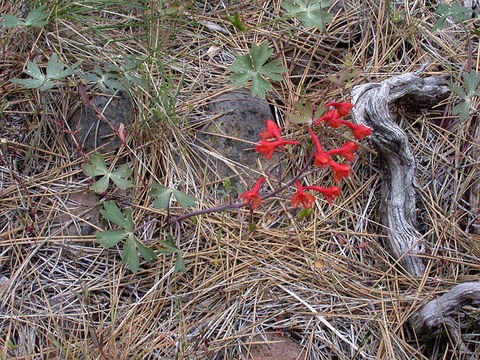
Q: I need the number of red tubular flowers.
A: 11